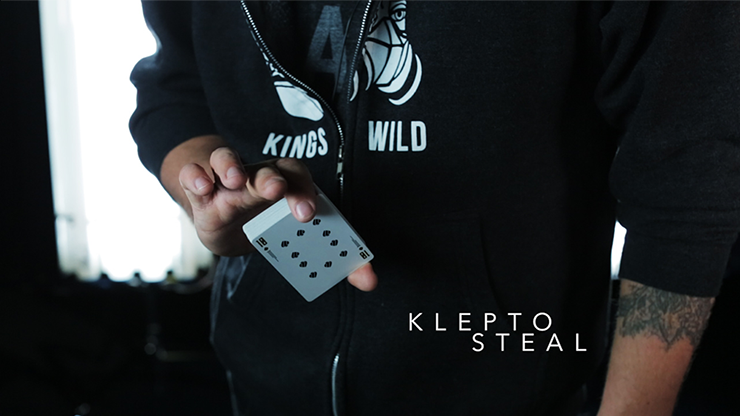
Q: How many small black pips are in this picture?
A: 10